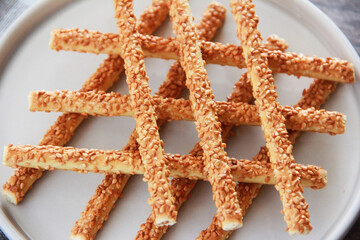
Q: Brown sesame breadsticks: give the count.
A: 10